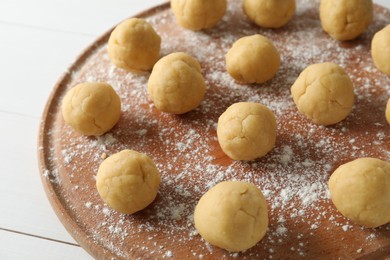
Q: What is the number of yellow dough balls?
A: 14